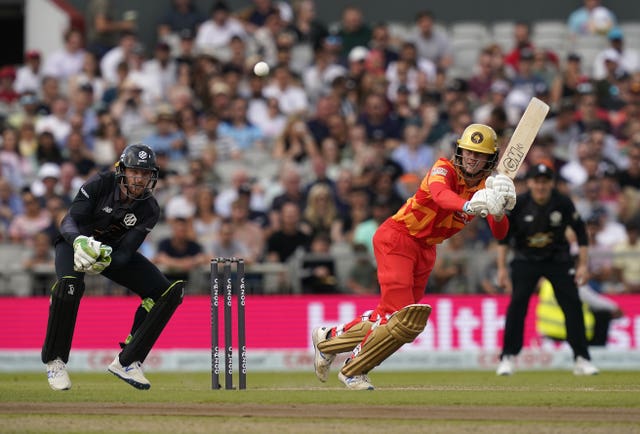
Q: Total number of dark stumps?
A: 3